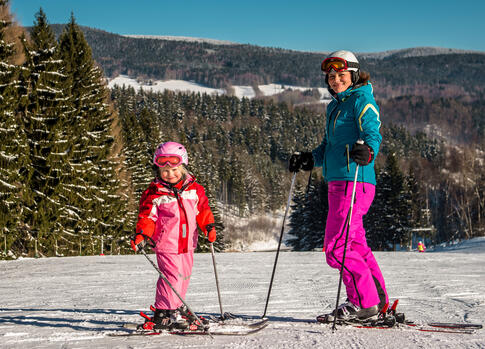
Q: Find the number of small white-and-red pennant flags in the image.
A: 0